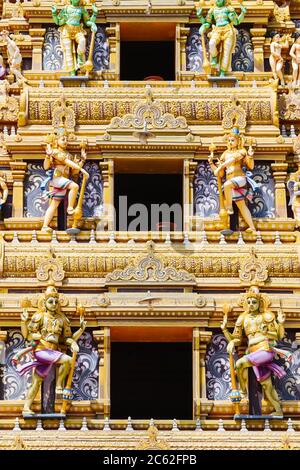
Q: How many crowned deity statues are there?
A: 6